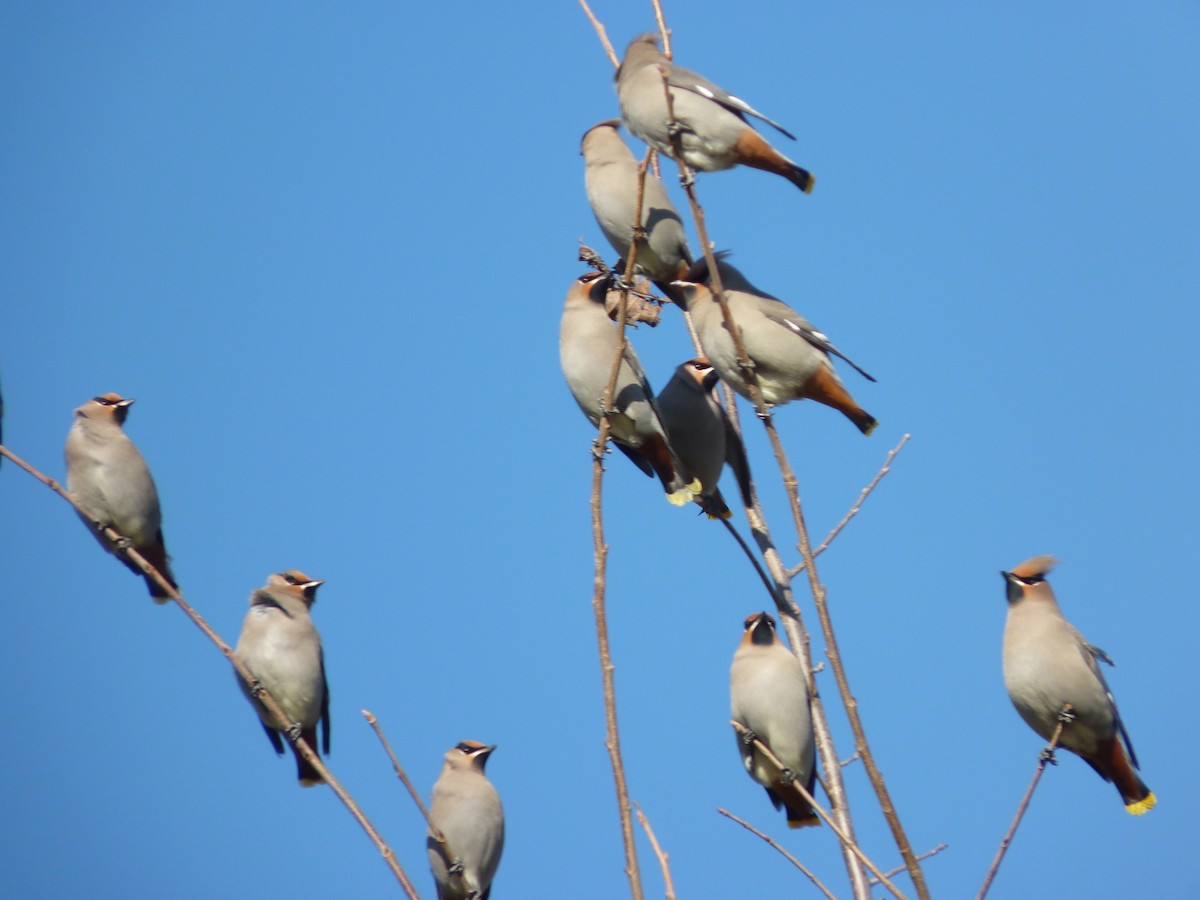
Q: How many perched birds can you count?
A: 10